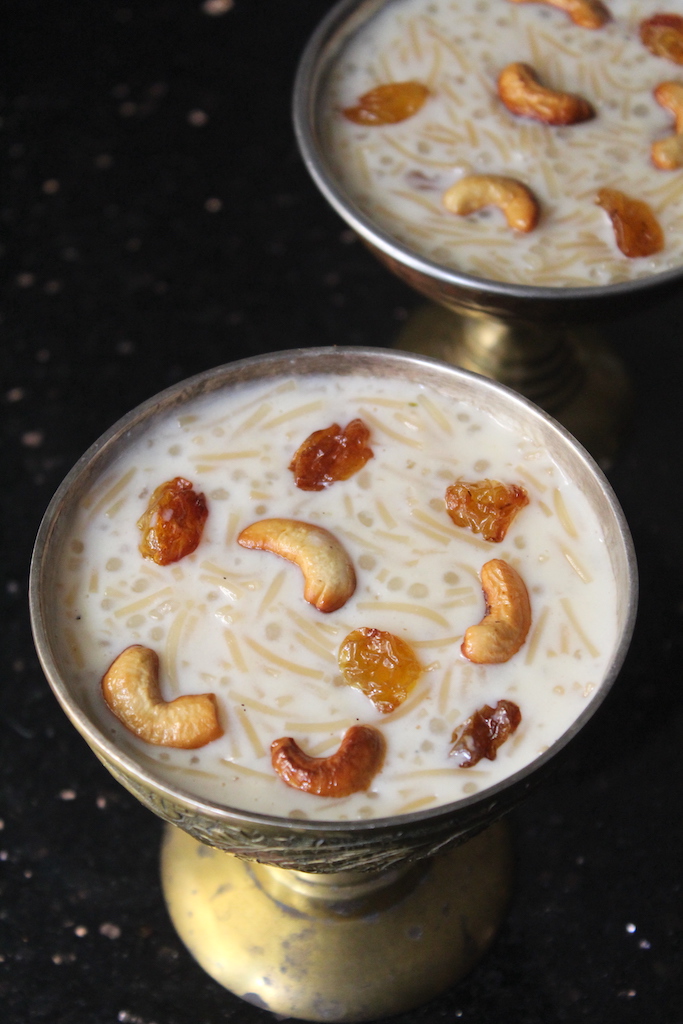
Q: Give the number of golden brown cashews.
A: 8